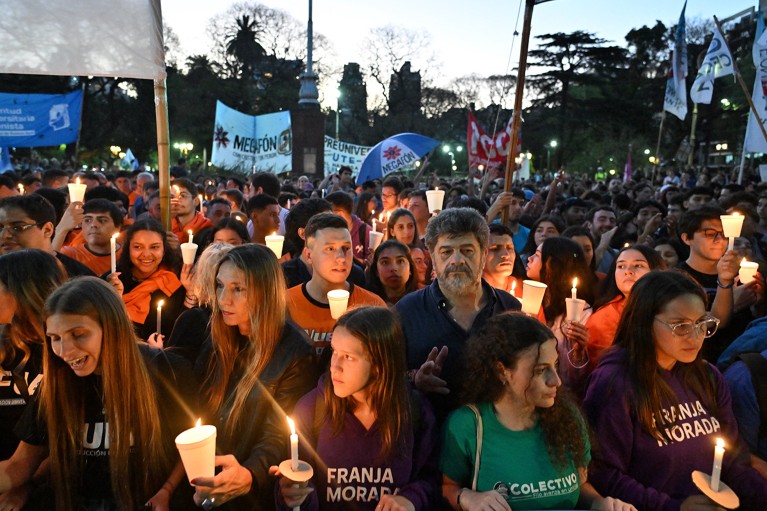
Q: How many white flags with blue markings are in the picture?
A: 3